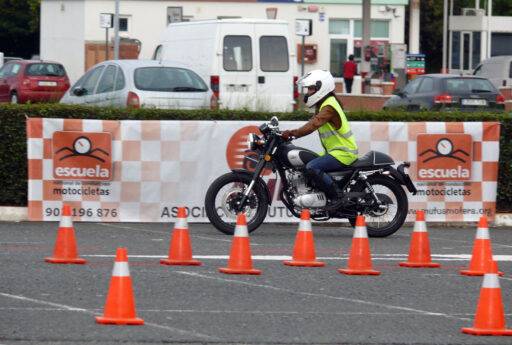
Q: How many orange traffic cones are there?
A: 9